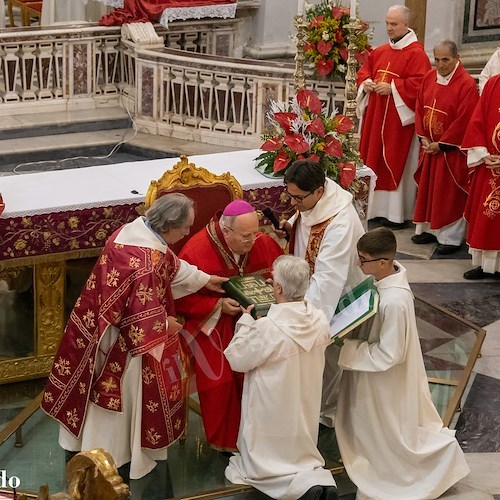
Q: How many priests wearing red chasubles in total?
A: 3